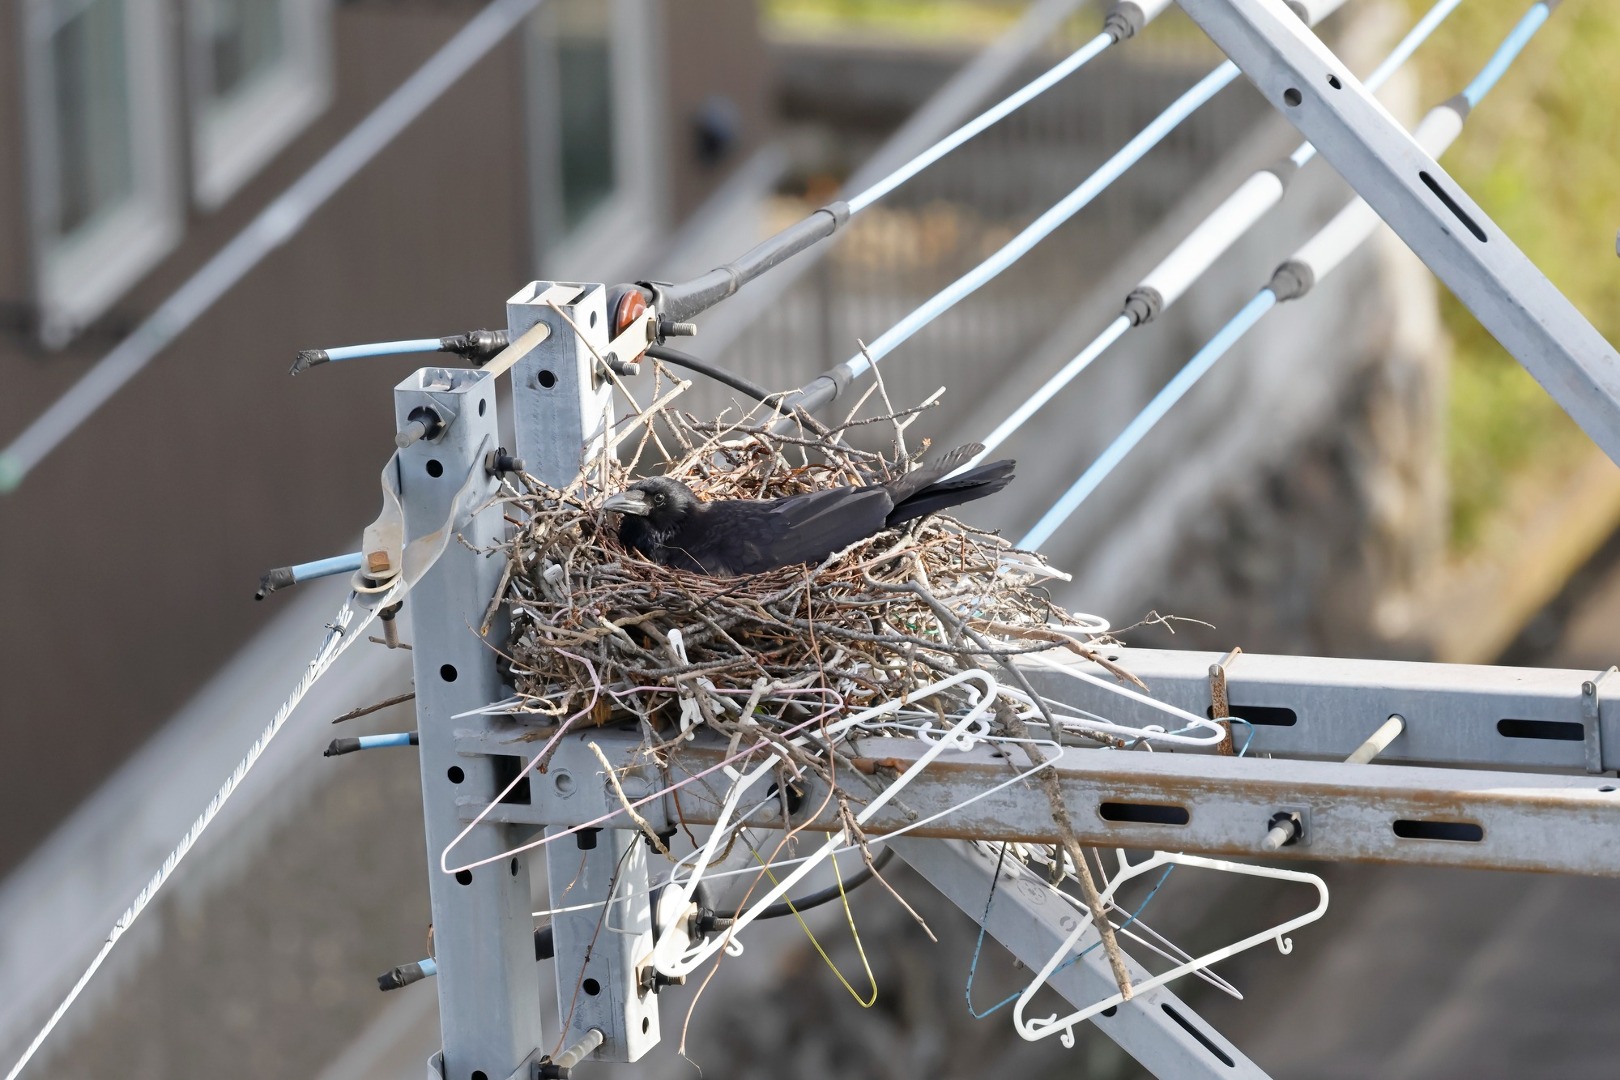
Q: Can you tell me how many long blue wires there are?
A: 4